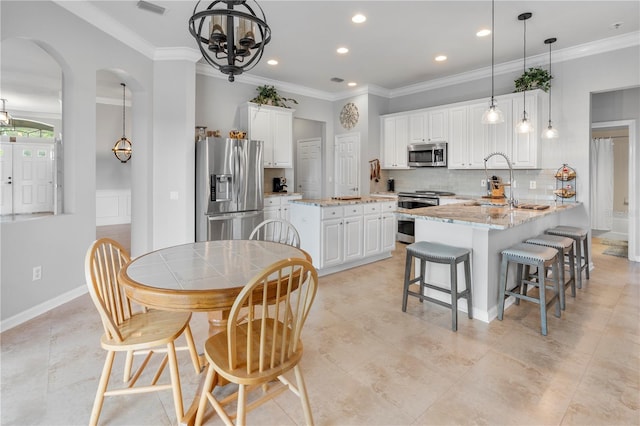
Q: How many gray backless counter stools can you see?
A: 4